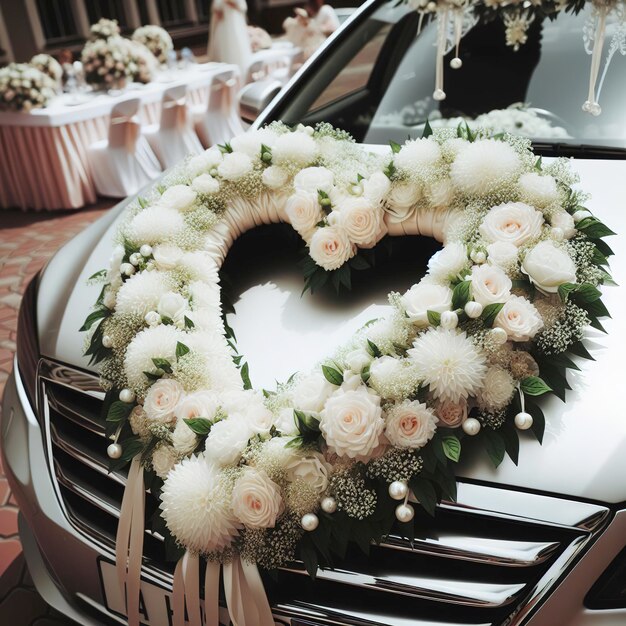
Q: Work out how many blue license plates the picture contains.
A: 0